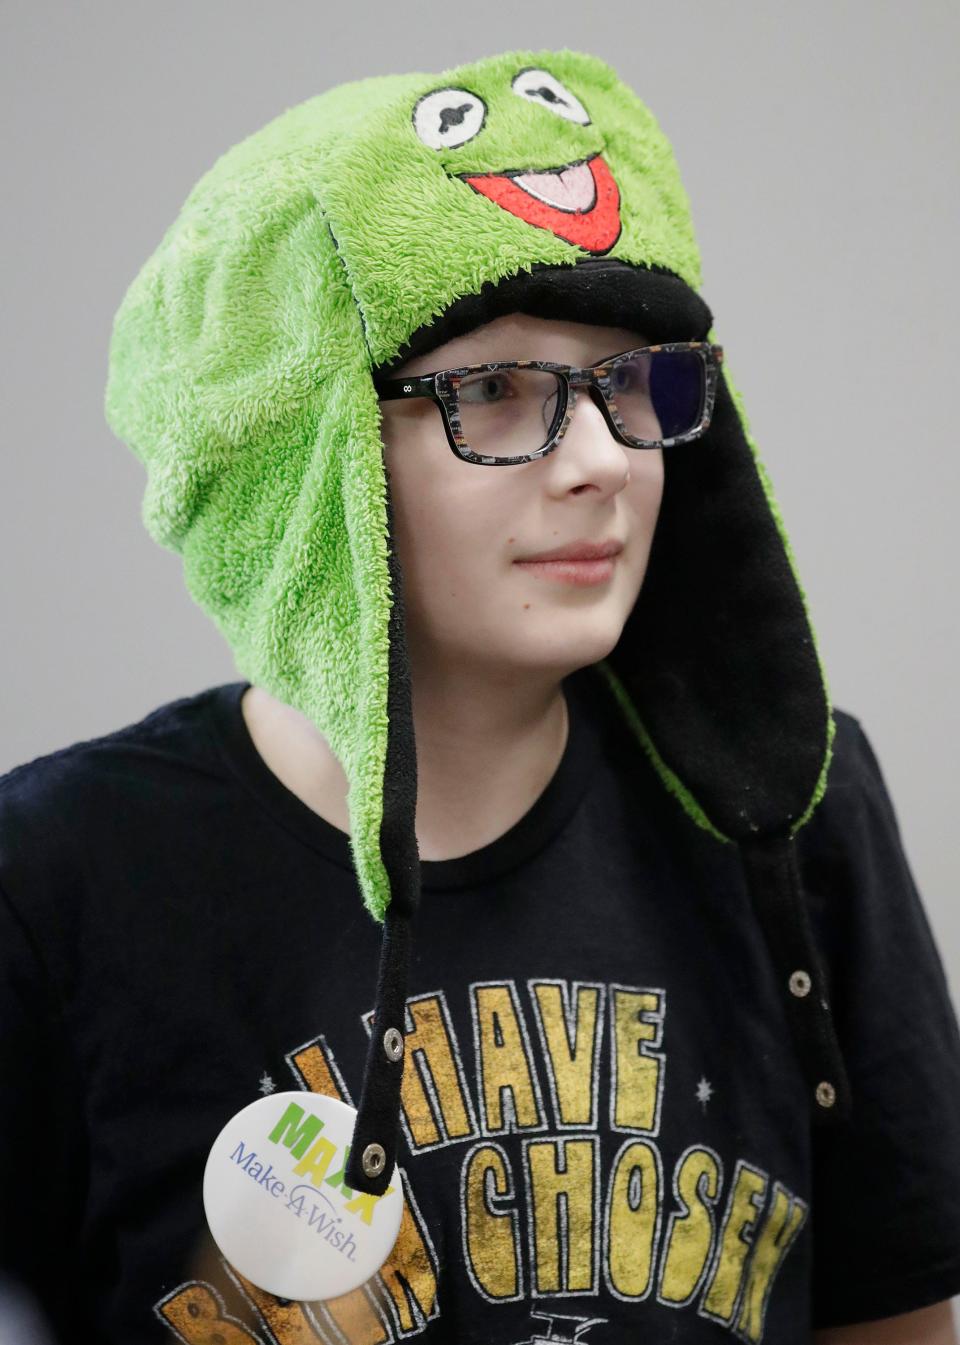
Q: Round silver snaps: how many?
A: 4